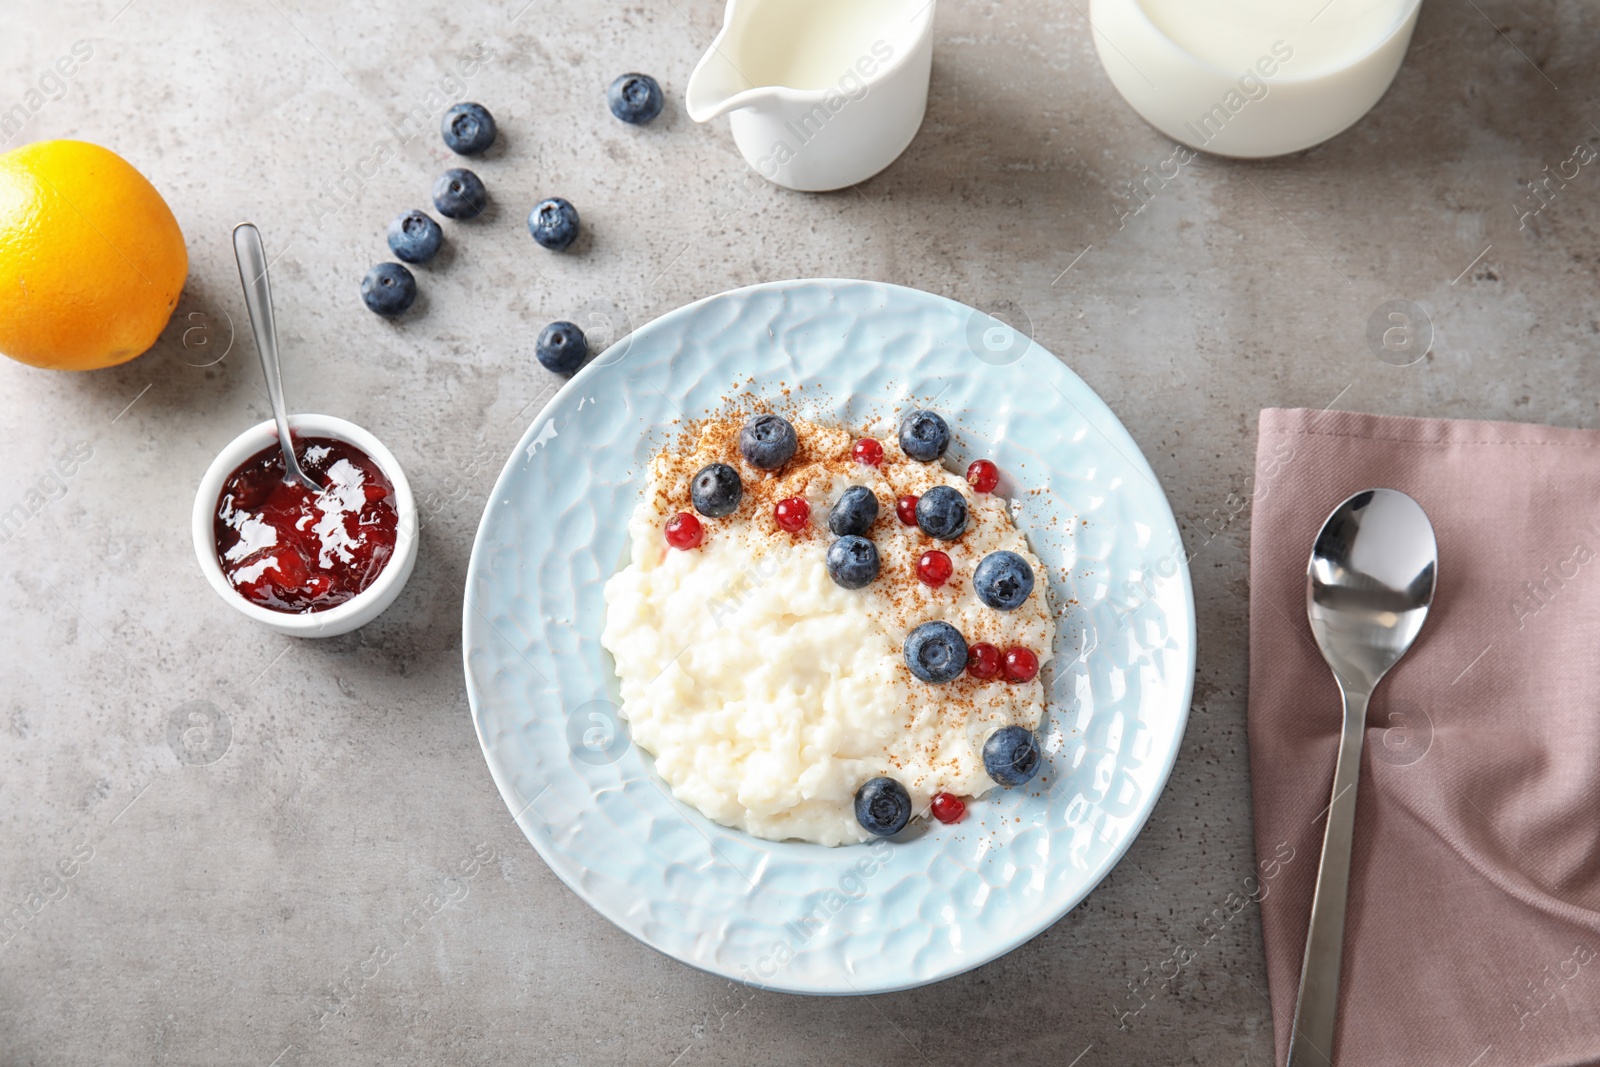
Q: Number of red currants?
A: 9